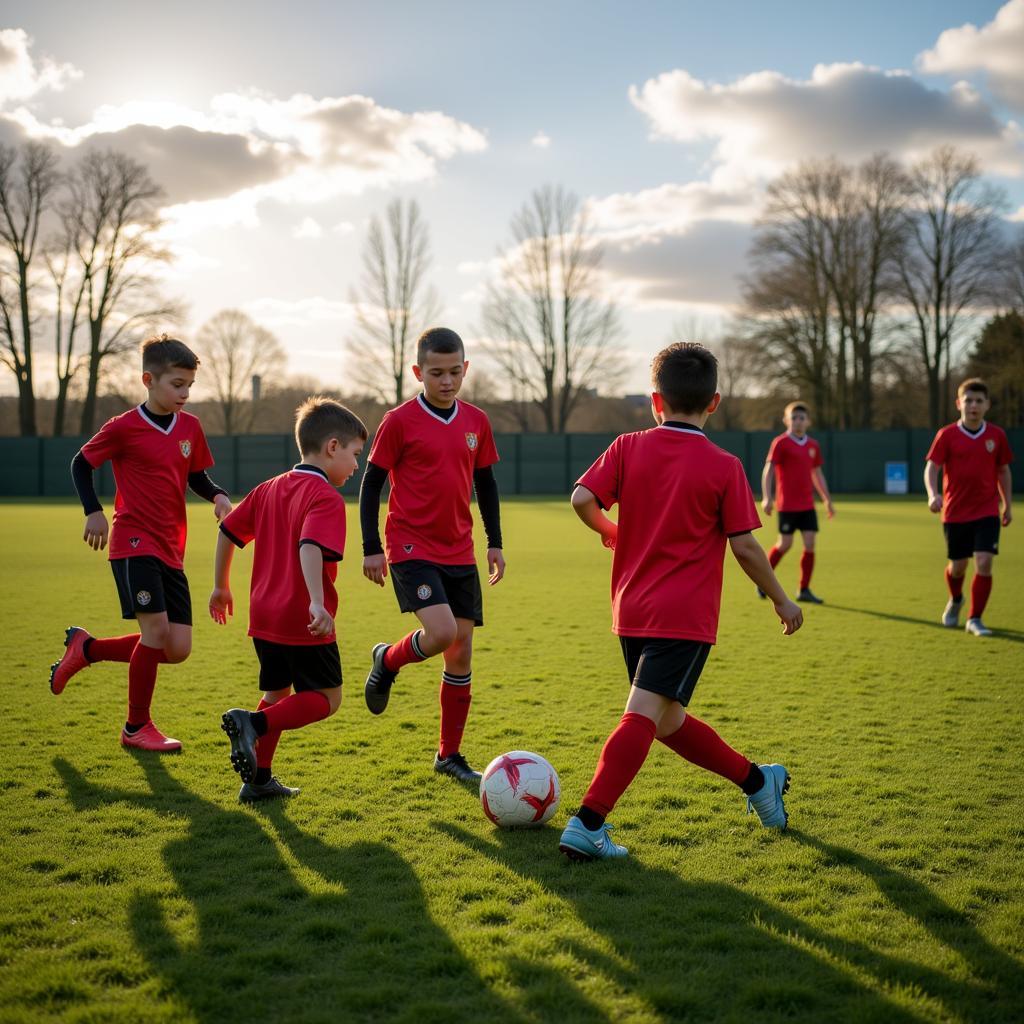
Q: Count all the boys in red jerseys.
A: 6